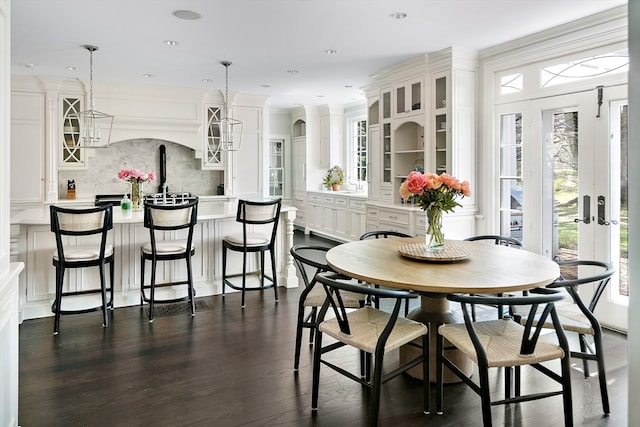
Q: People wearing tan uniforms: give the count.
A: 0